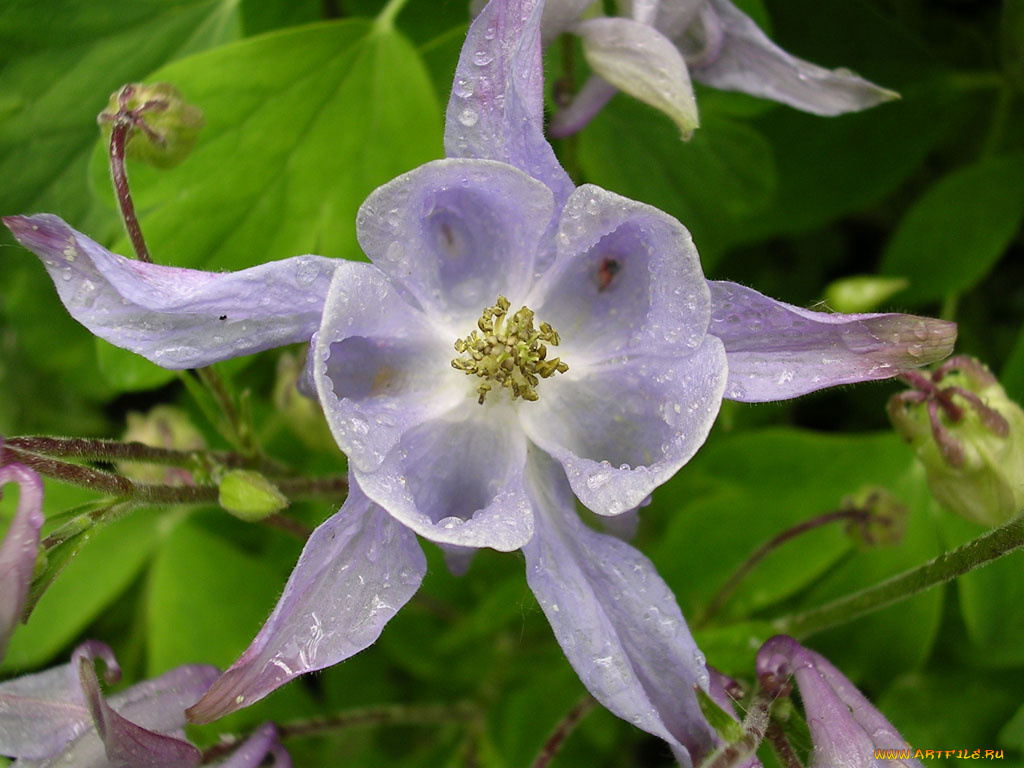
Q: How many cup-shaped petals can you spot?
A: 5